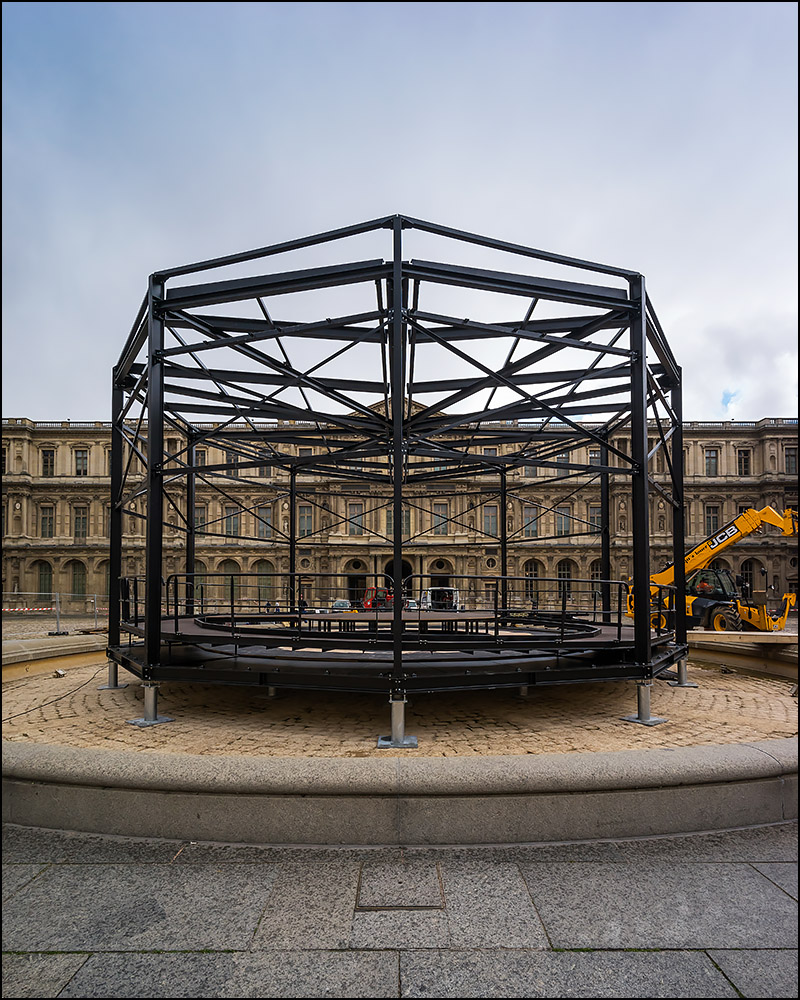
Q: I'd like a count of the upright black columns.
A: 9